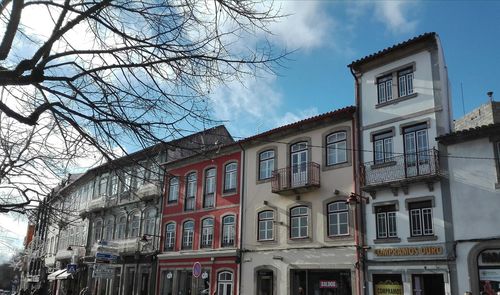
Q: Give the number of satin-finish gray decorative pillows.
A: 0